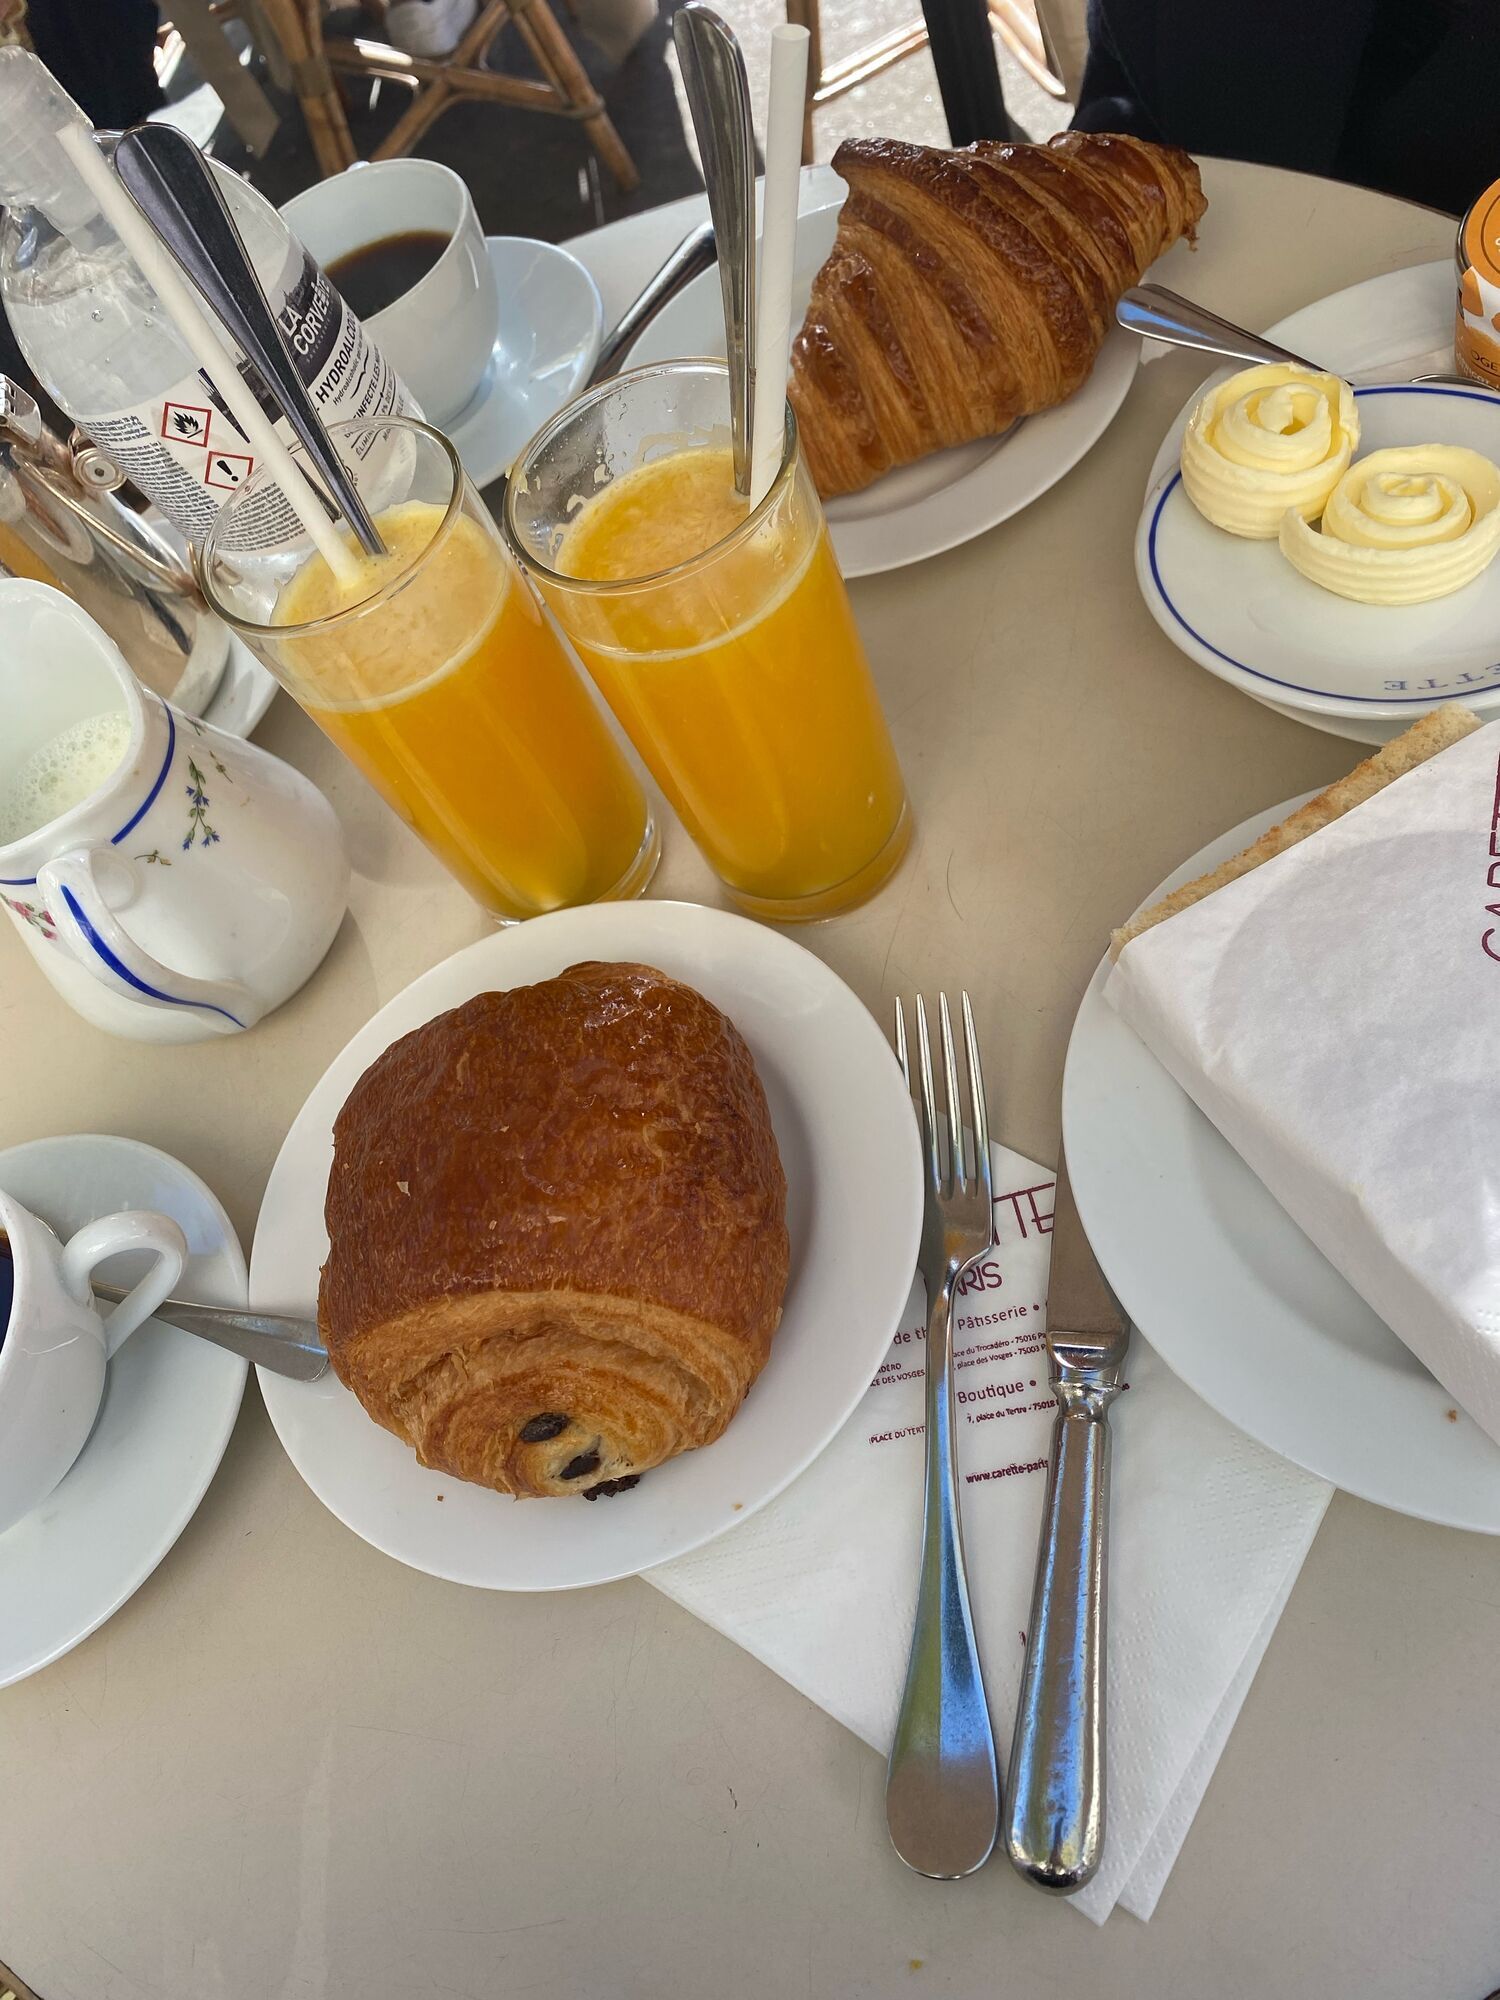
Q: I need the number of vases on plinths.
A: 0